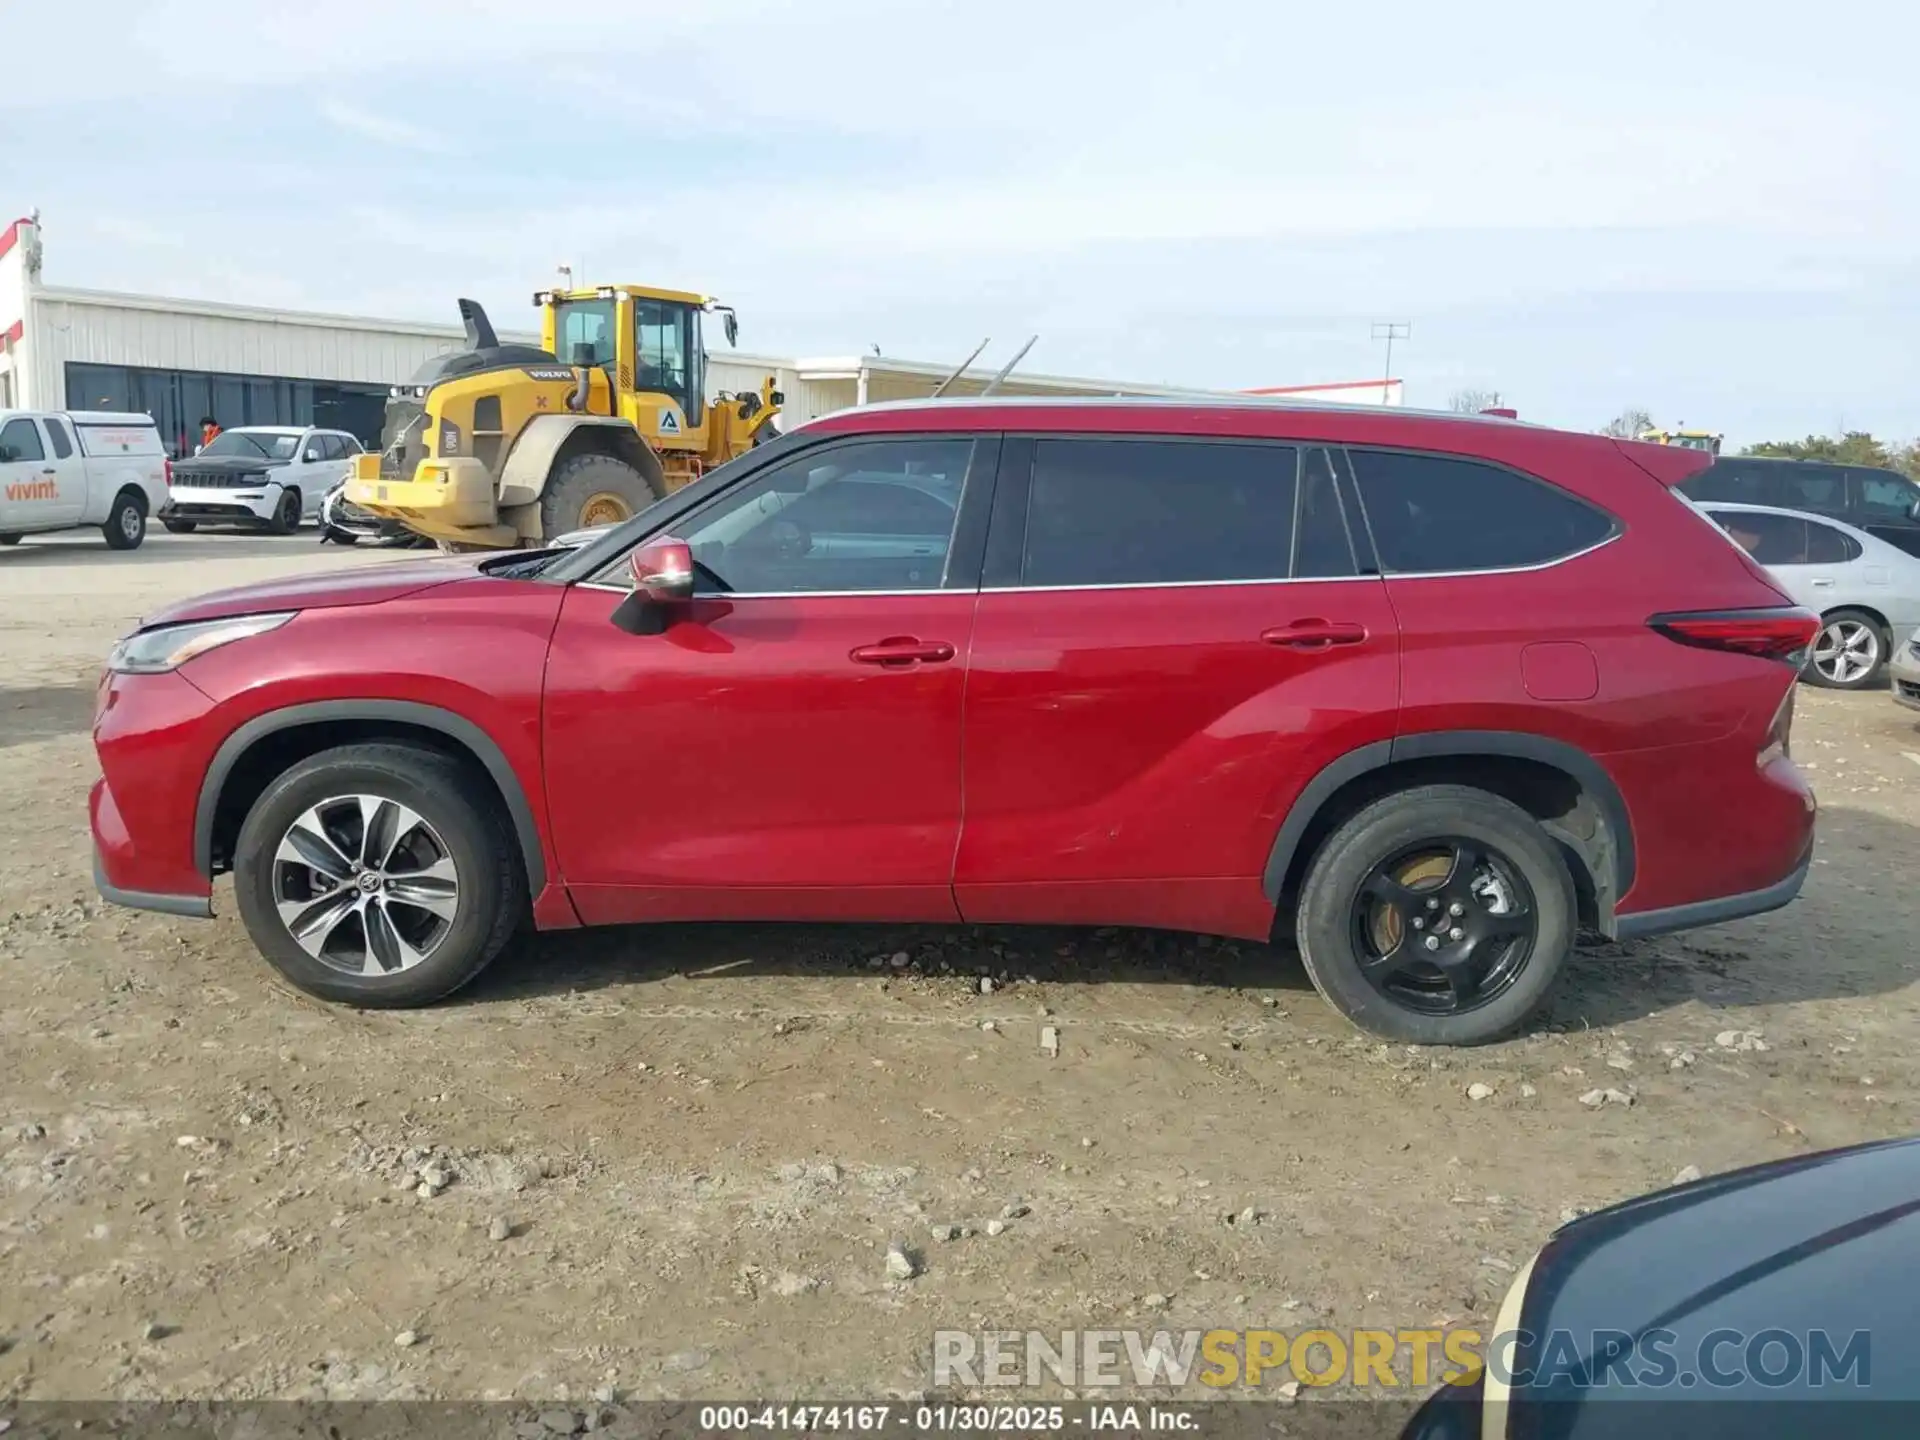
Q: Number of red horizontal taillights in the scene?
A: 1